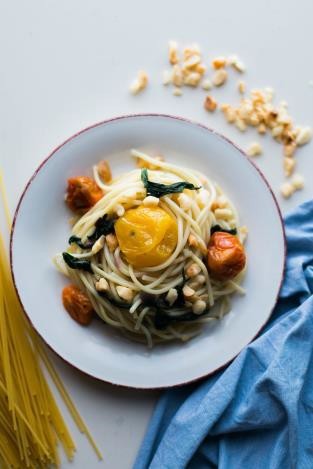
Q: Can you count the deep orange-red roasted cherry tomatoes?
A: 3